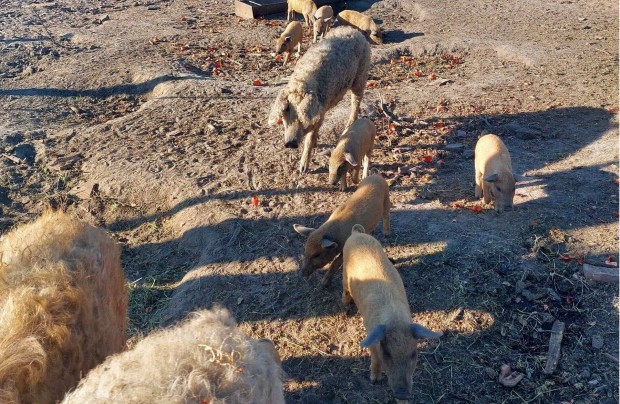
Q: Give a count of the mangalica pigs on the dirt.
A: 11